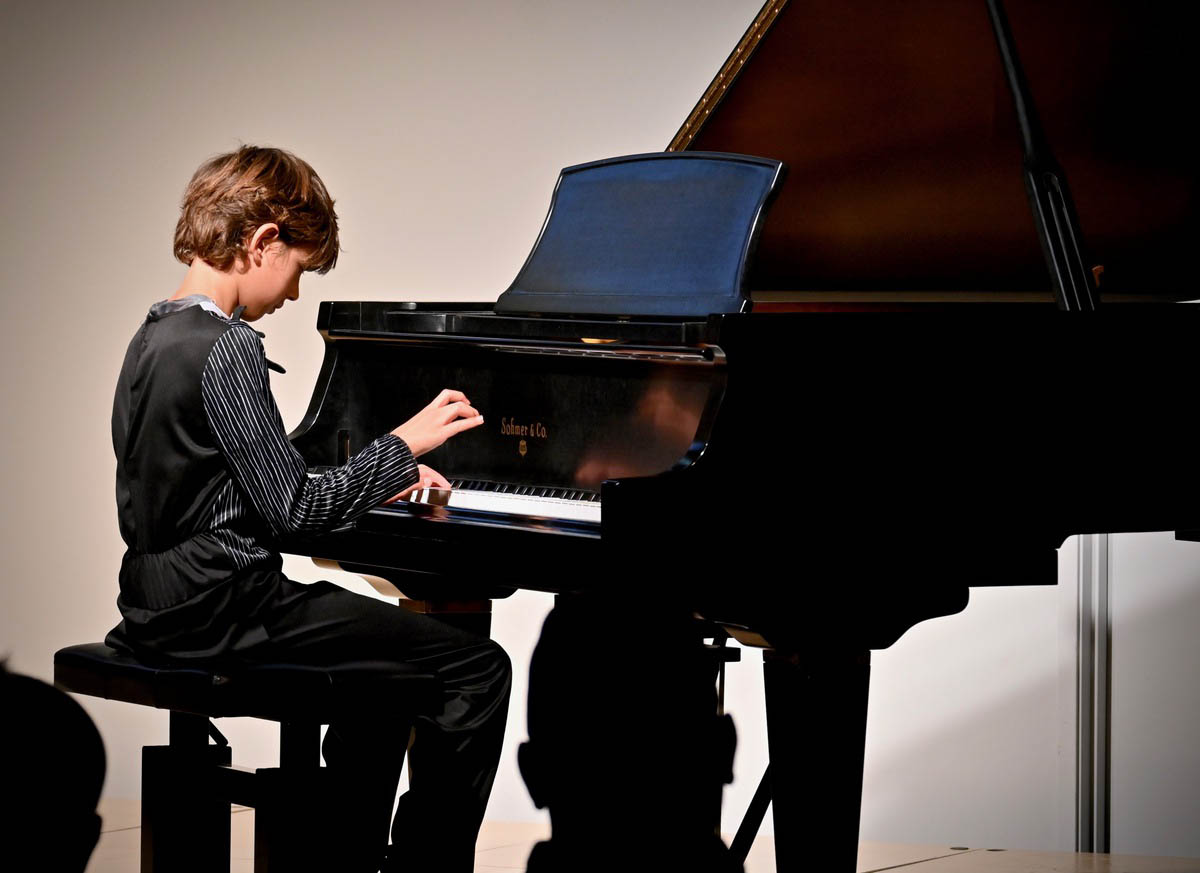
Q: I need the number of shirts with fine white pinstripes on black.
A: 1